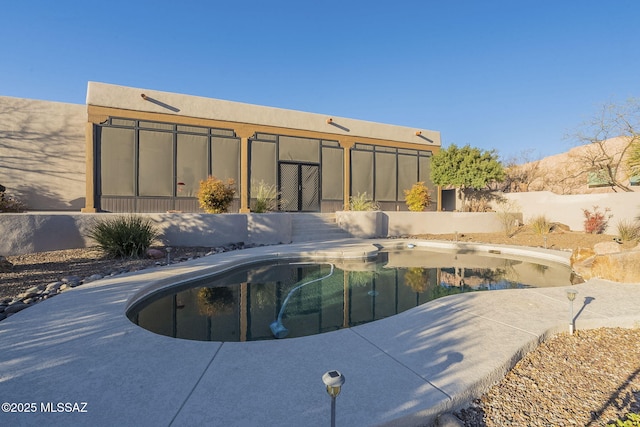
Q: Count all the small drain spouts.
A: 3